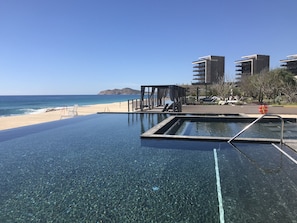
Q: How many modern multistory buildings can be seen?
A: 3